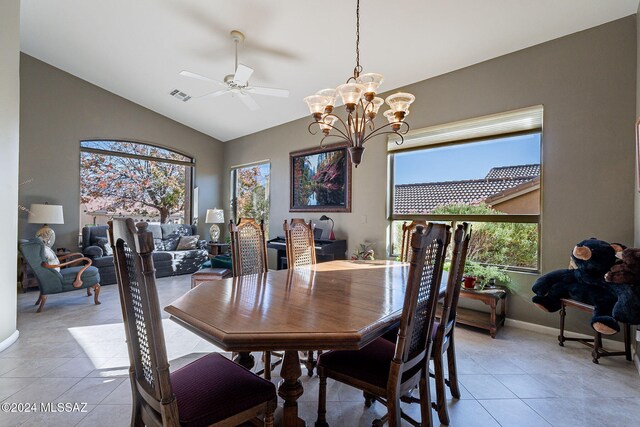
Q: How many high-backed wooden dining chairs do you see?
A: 6